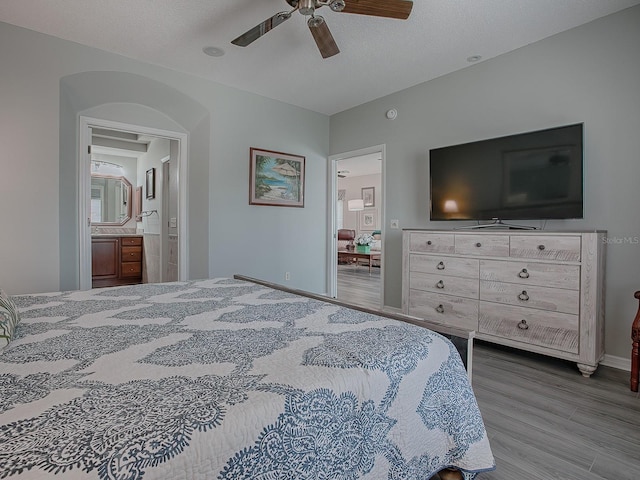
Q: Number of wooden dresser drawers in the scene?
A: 9